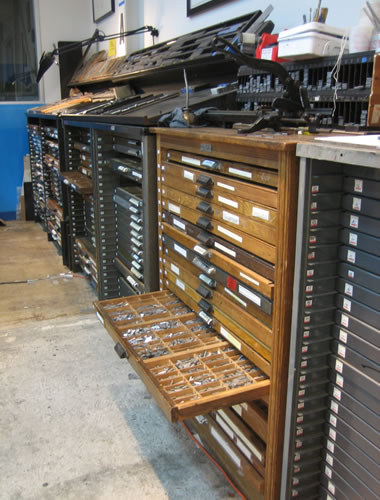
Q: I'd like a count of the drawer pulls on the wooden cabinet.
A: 13